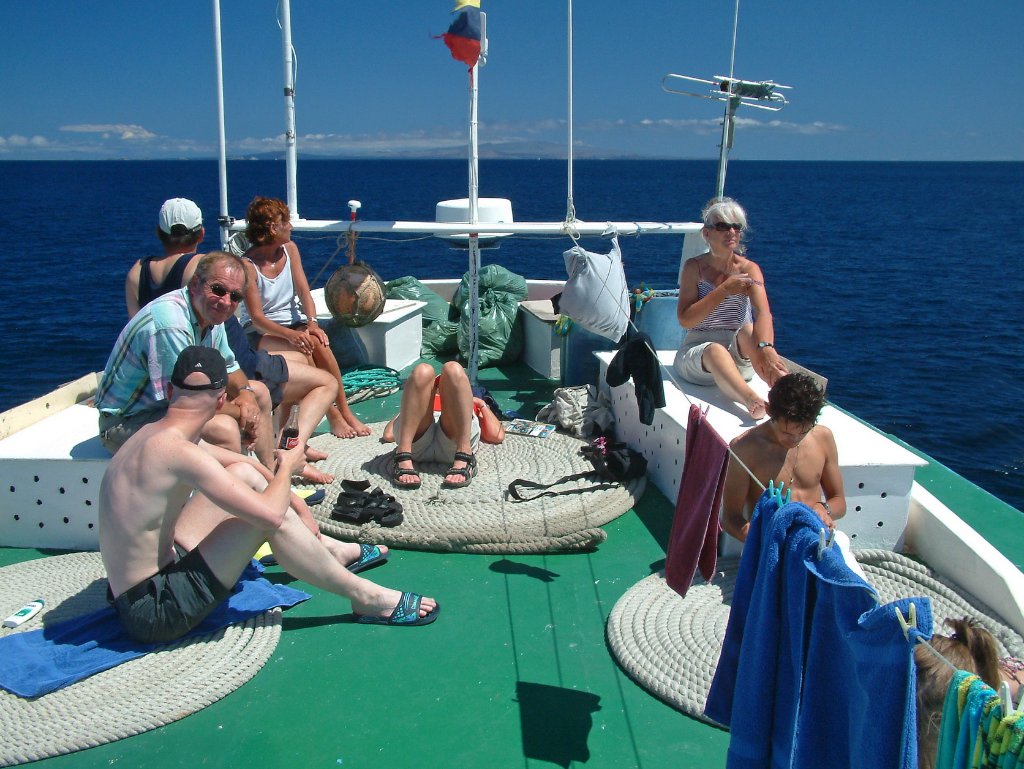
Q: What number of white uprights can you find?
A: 5